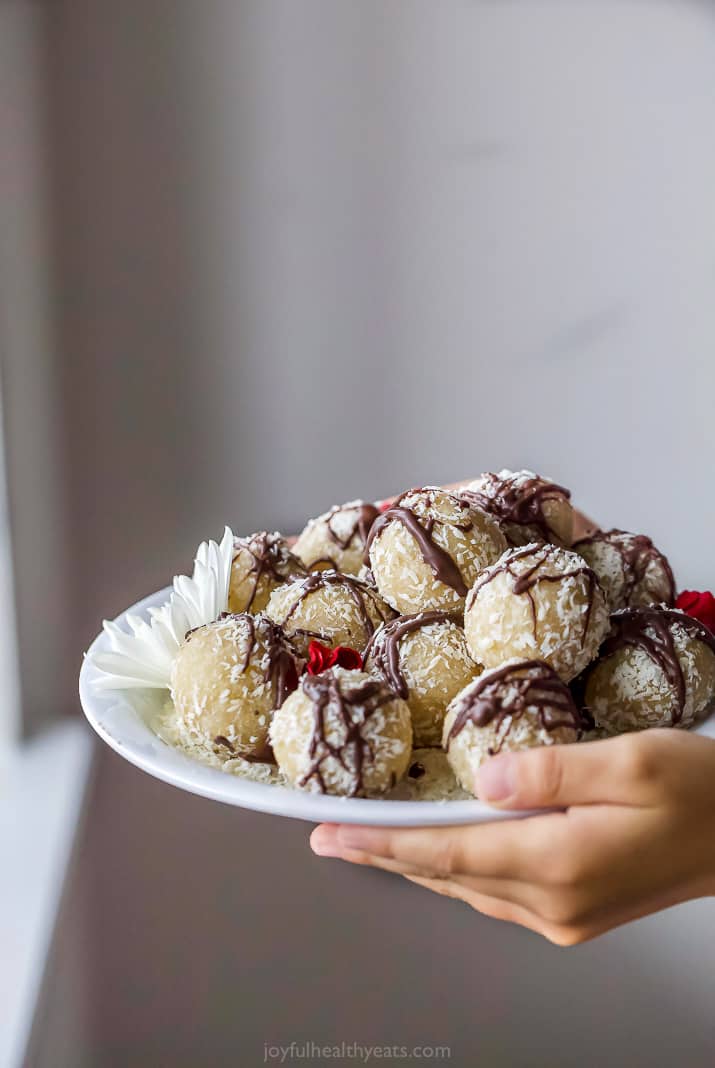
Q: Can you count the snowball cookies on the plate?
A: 12